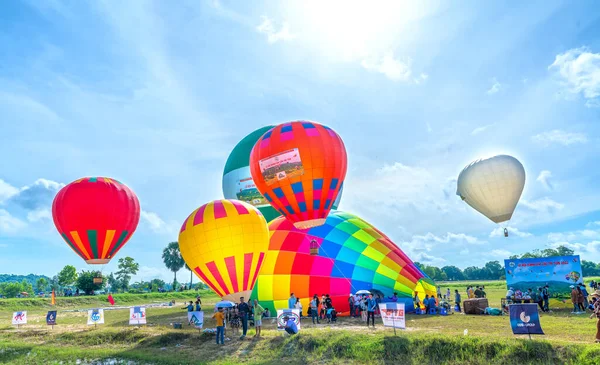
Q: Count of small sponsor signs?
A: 8